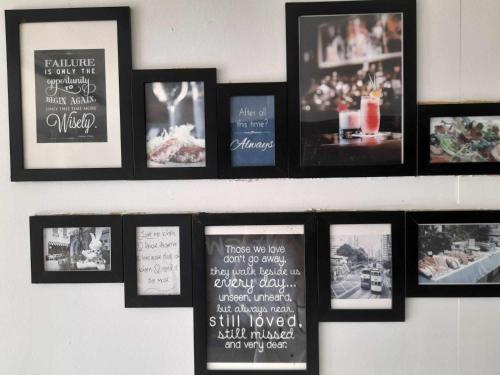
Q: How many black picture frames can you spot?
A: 10